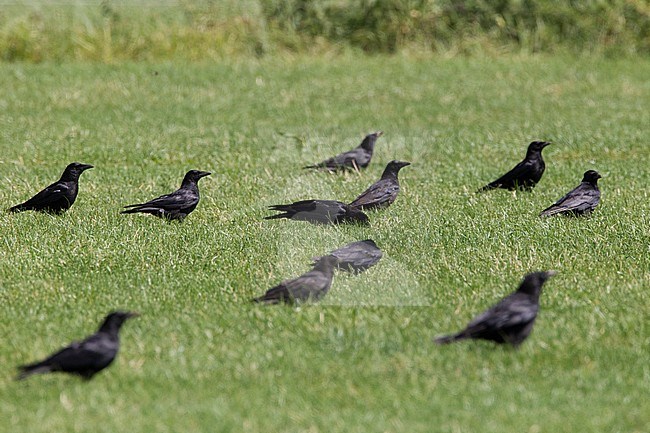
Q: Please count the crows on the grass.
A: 11